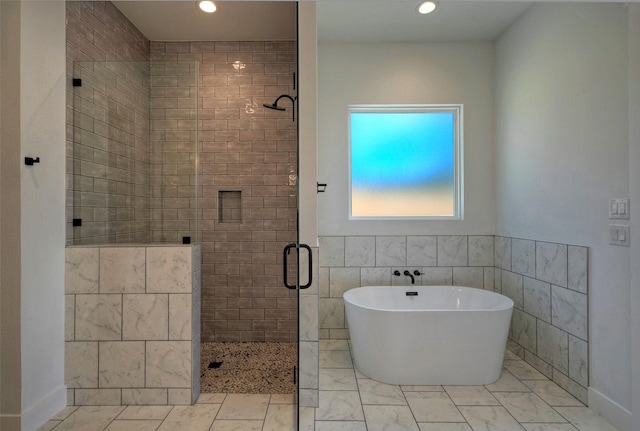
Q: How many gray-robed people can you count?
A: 0